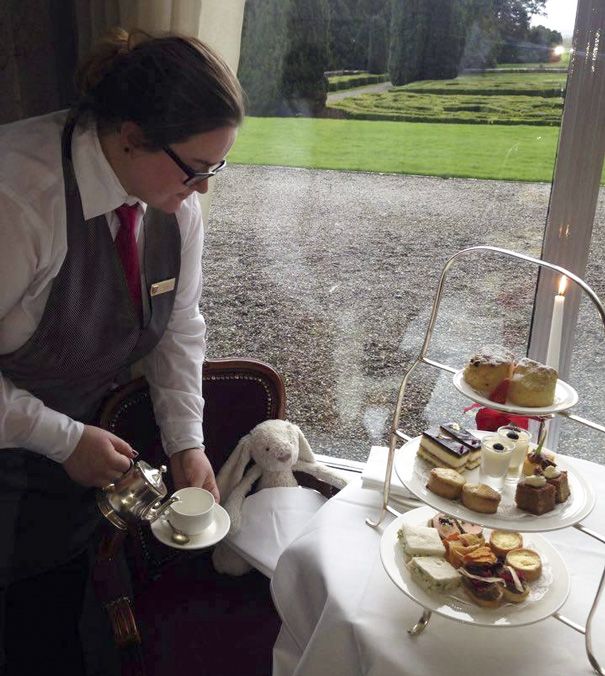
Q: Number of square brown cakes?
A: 2